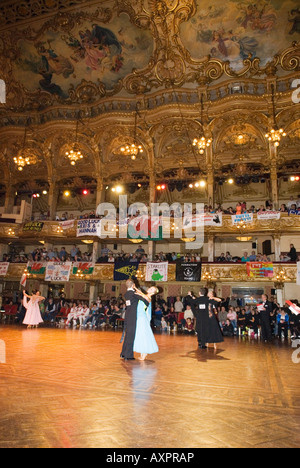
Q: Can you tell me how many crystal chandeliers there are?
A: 5